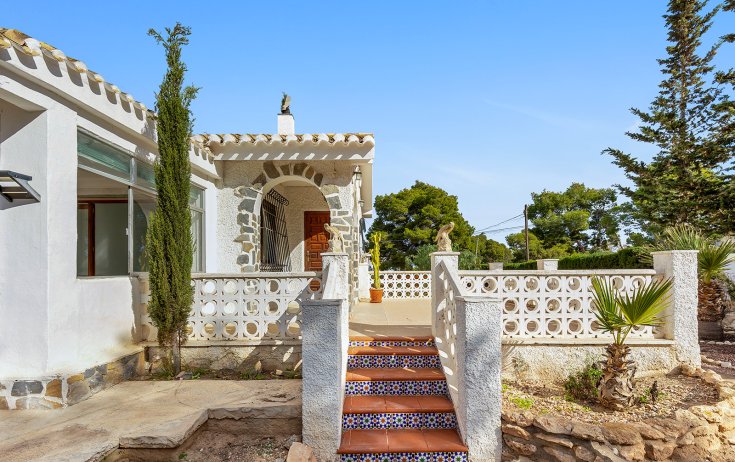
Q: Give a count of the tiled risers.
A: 5